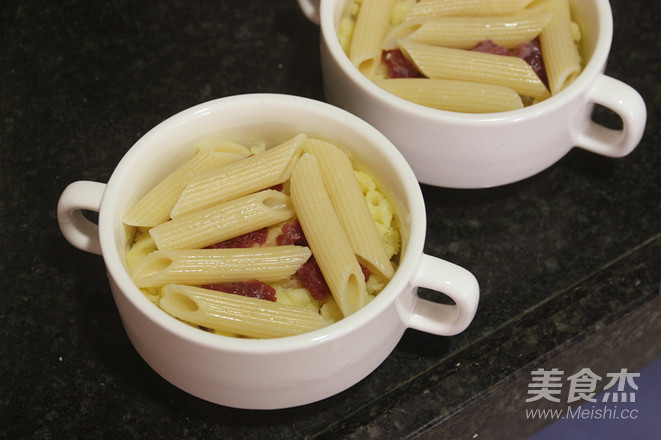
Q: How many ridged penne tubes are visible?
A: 13